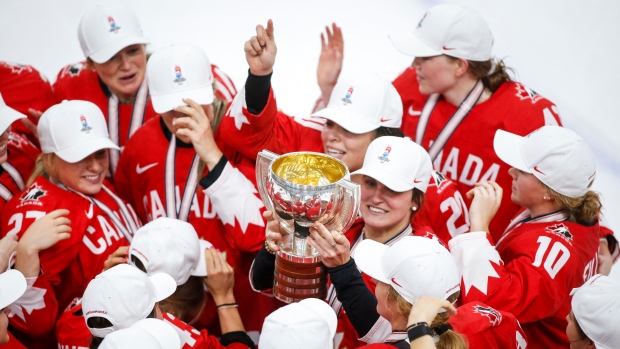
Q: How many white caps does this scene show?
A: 15